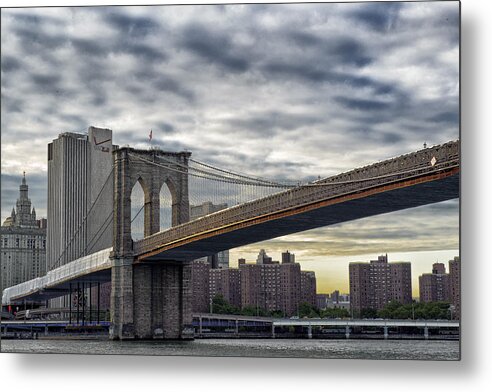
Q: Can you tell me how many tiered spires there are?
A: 1